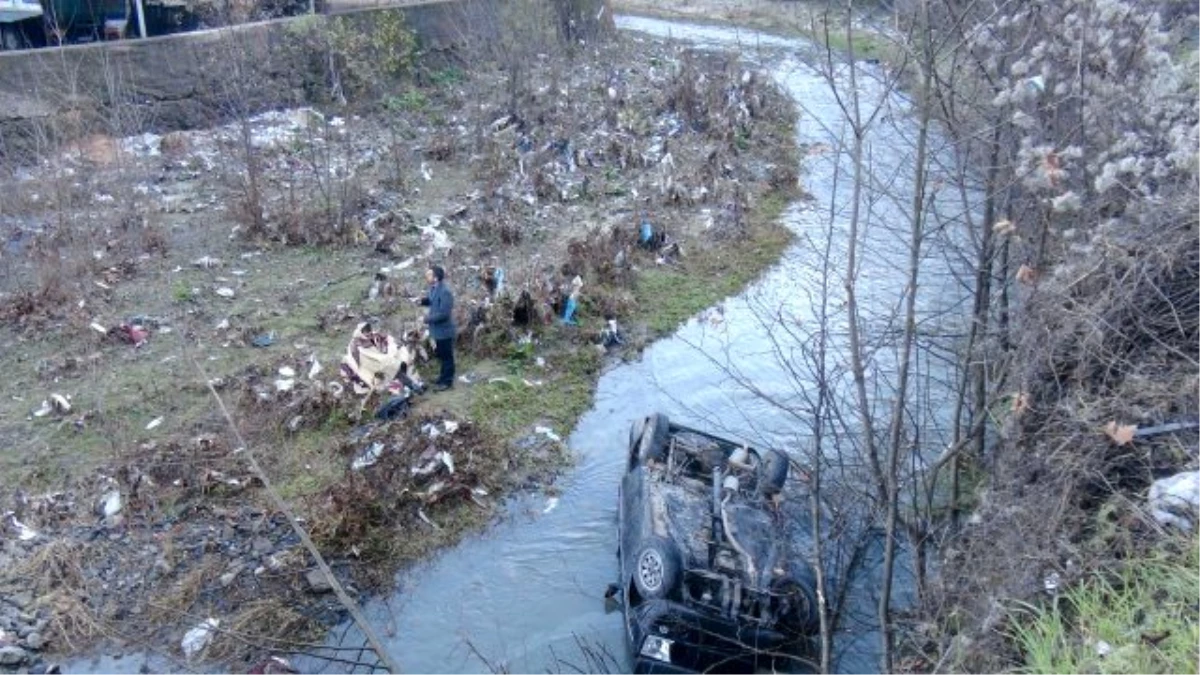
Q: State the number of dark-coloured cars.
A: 1